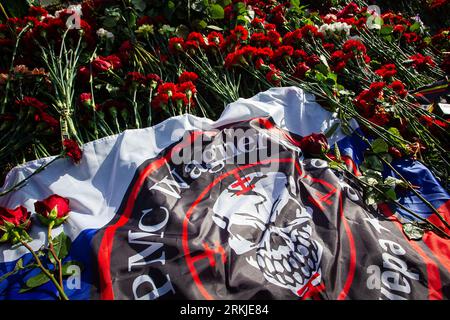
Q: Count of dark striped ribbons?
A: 1